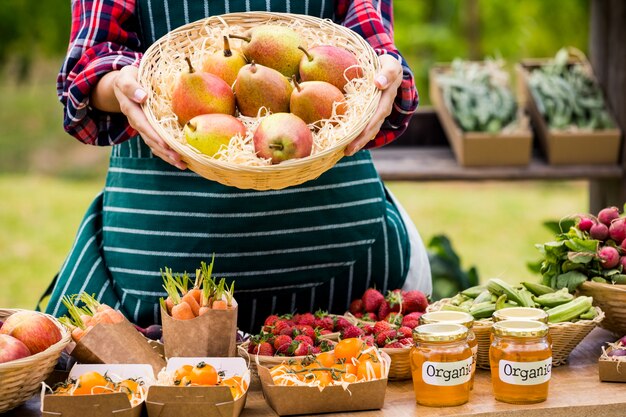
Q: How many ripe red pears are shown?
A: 8